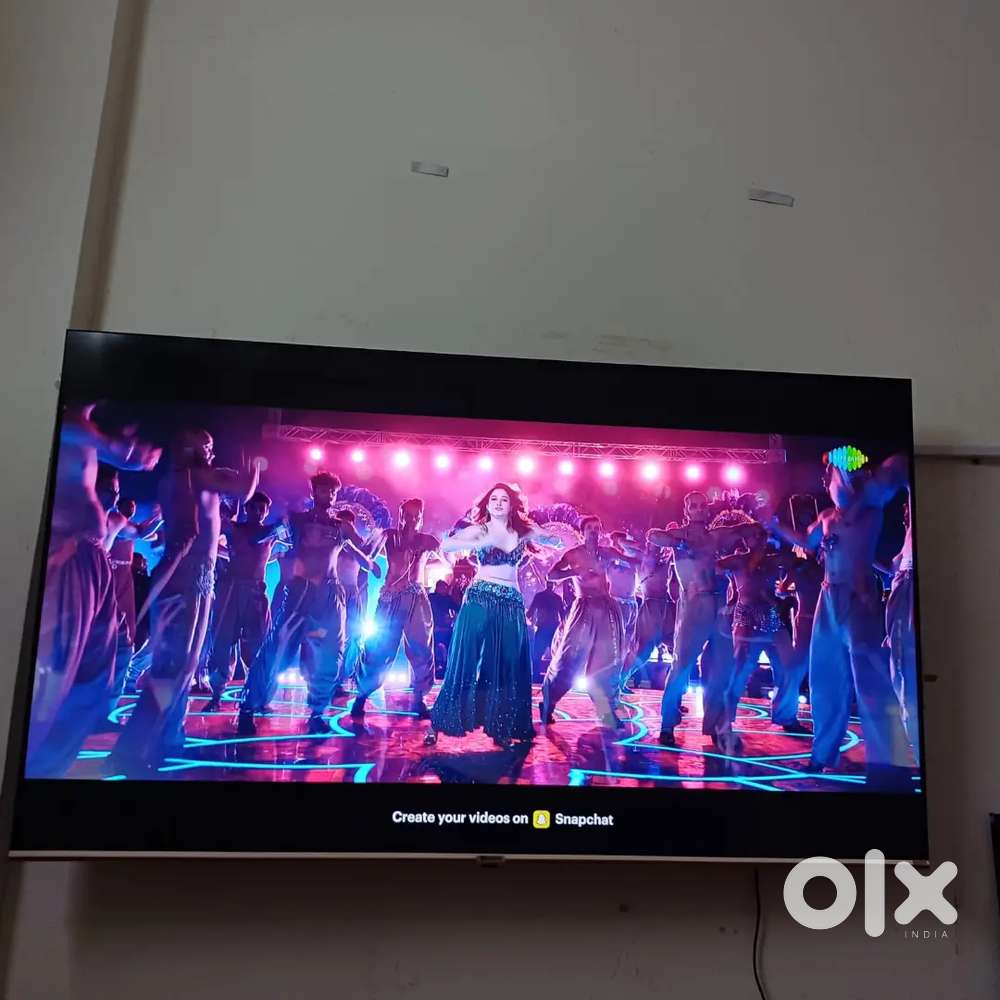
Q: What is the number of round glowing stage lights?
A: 11